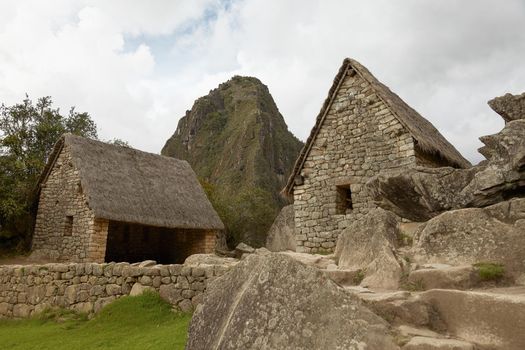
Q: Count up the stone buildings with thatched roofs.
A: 2